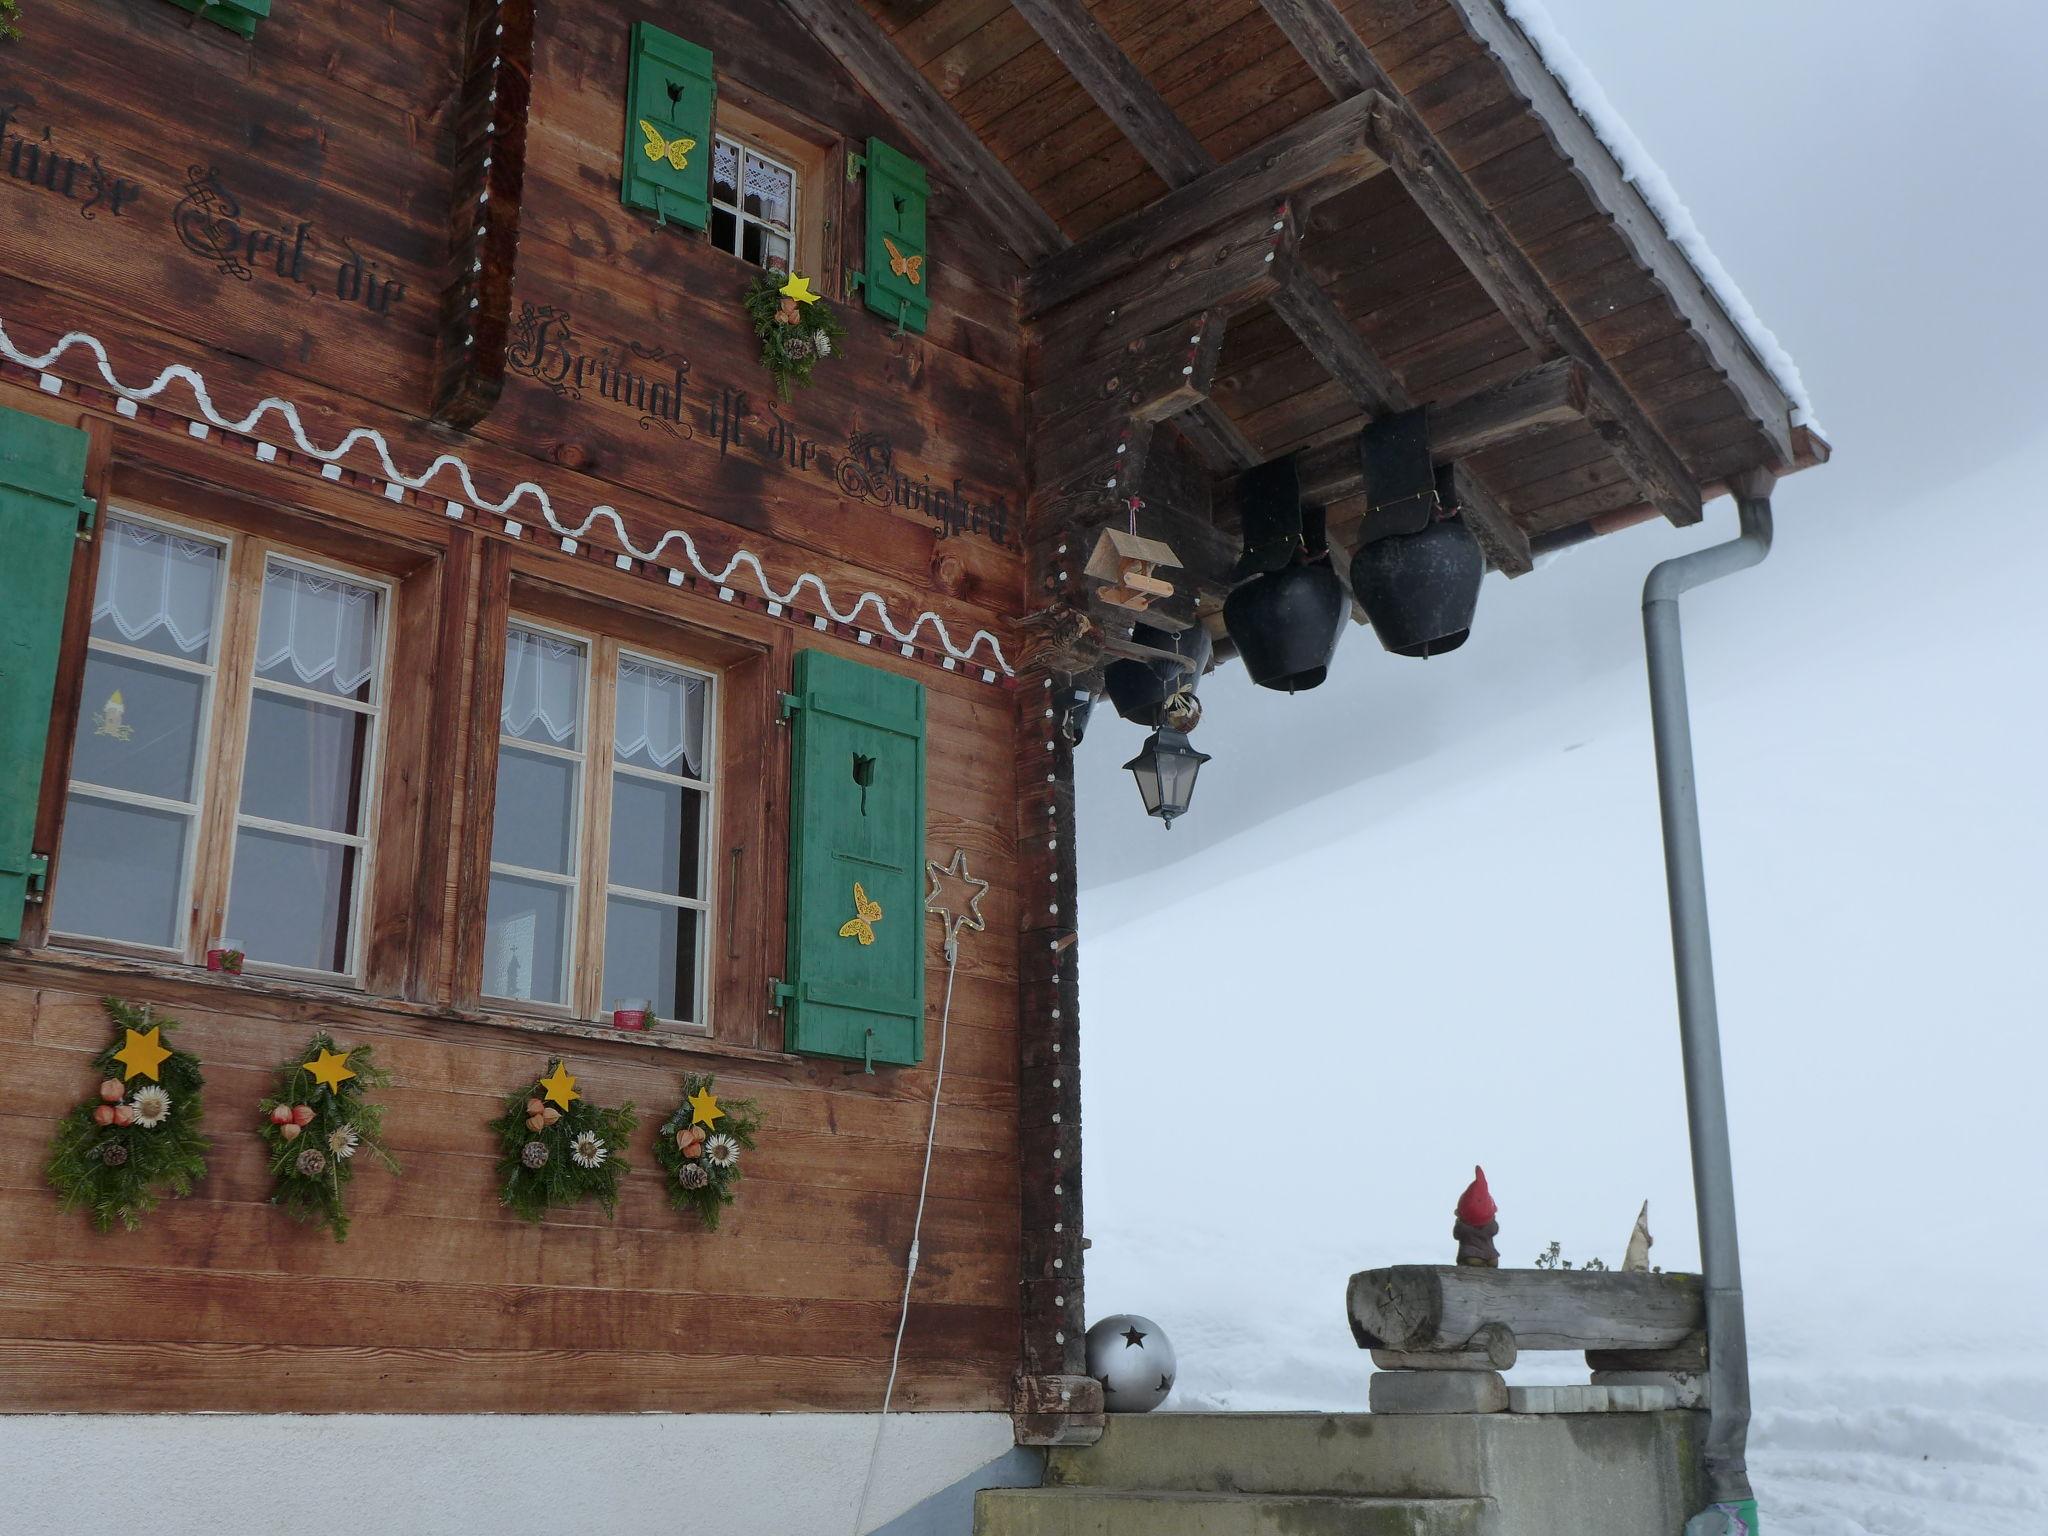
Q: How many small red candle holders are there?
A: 2